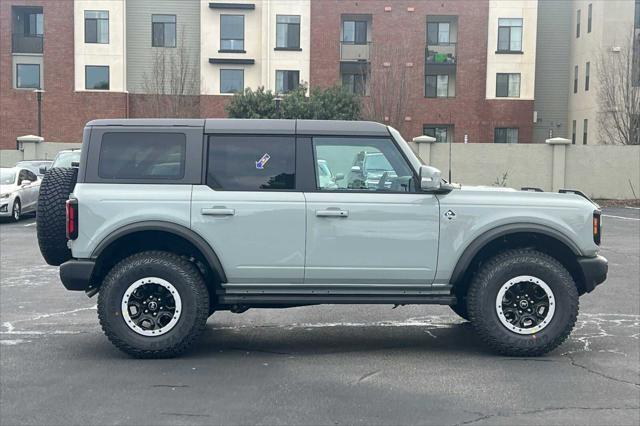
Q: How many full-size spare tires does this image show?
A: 1